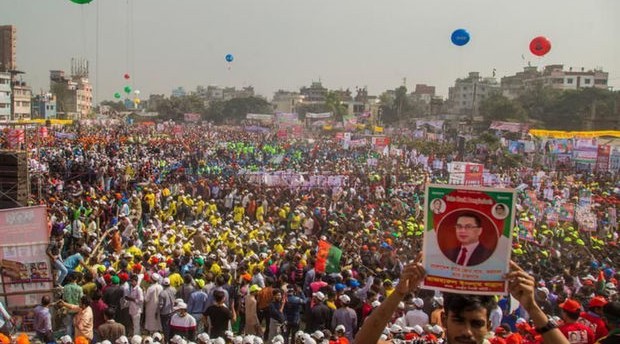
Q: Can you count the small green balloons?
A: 2